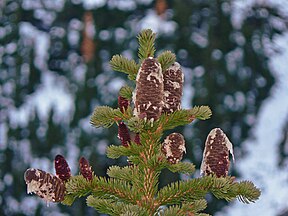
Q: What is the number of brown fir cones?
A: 5